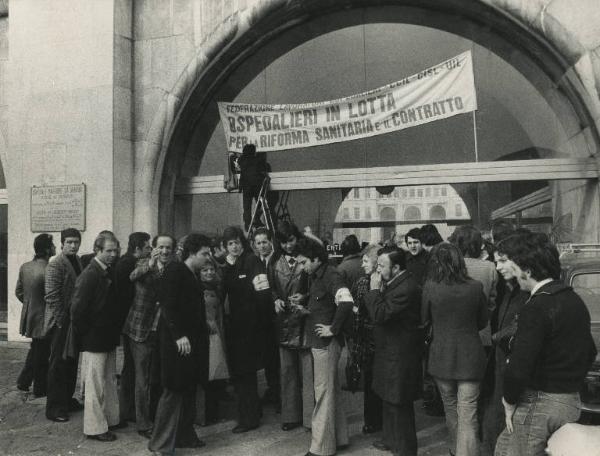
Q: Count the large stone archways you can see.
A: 1